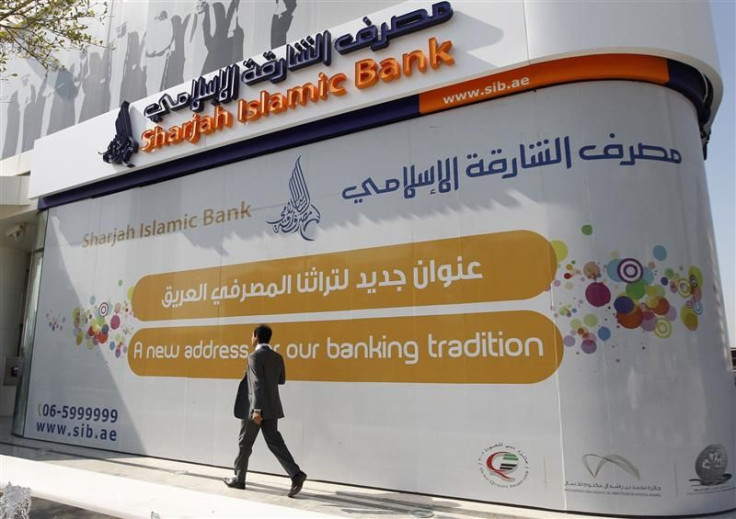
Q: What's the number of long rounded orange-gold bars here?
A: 2